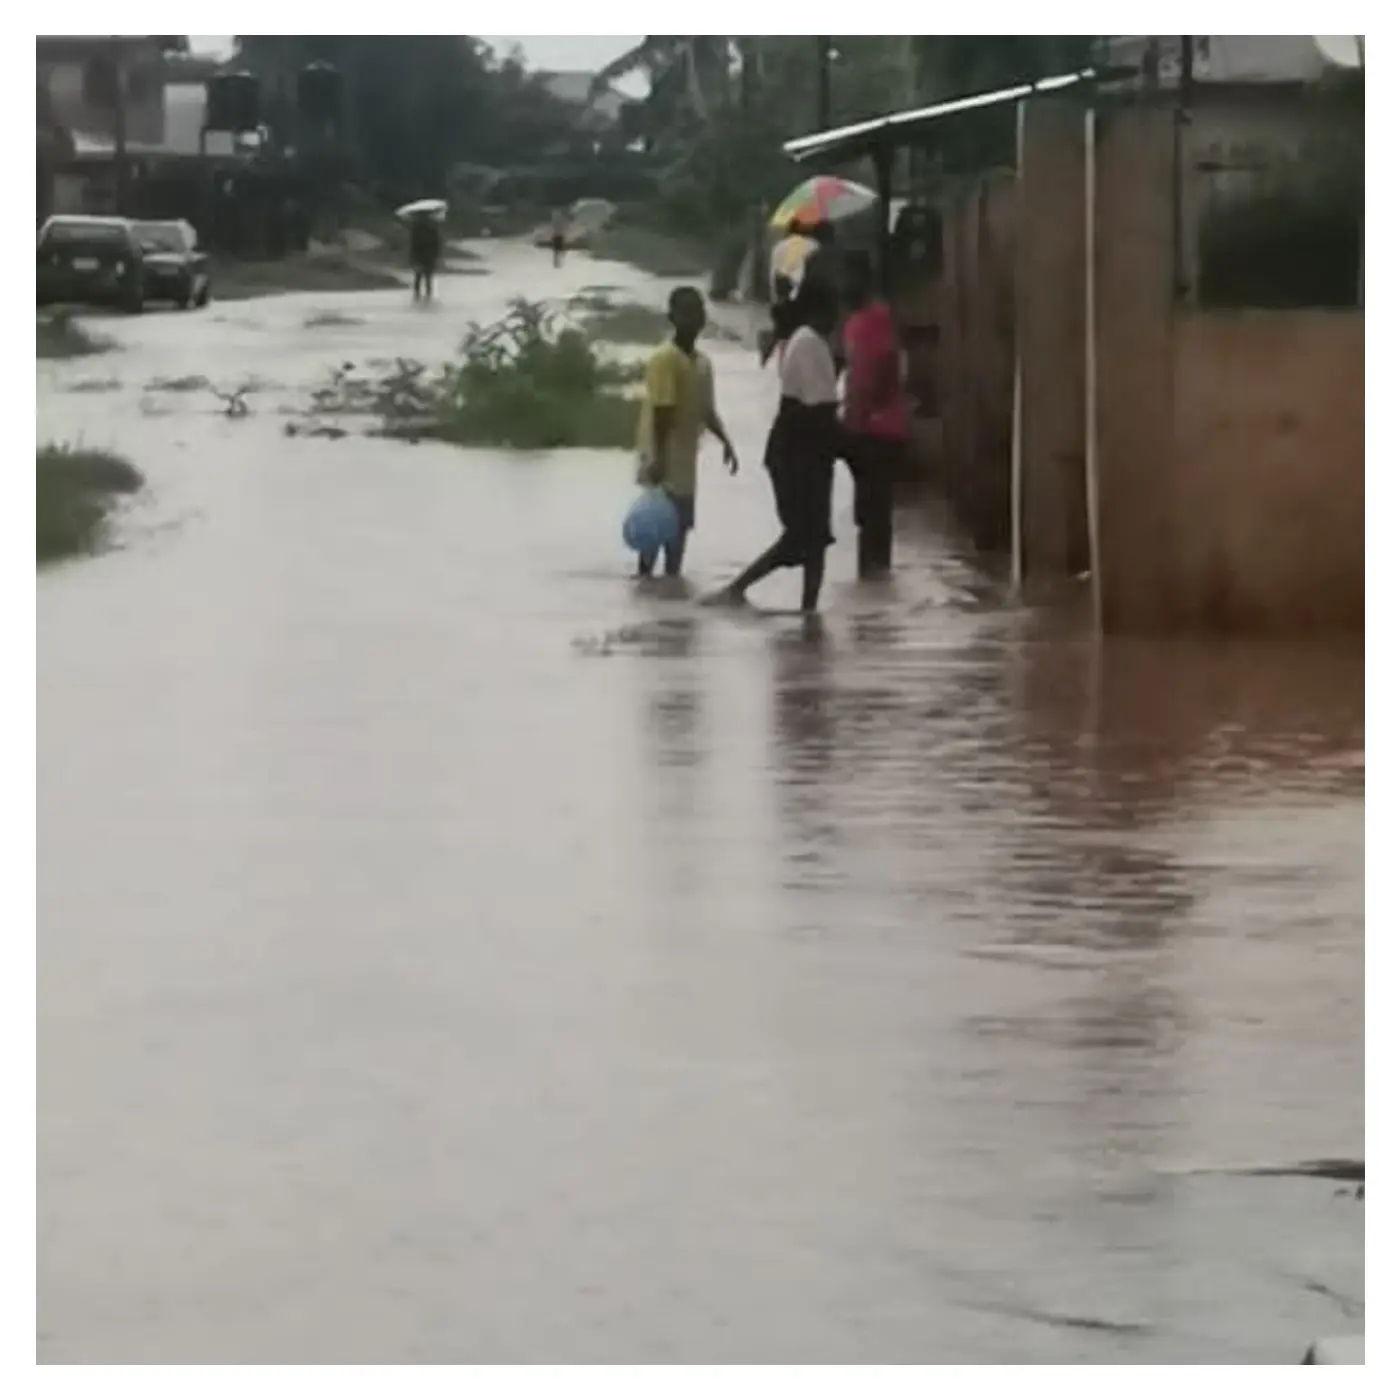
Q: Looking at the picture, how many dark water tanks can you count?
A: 2